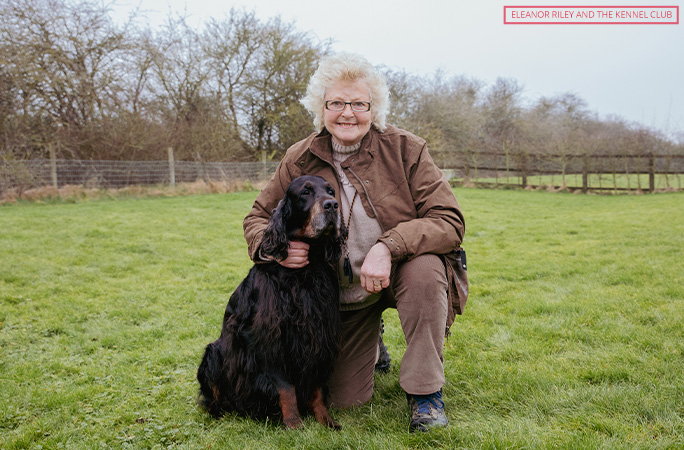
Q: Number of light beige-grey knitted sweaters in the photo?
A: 1